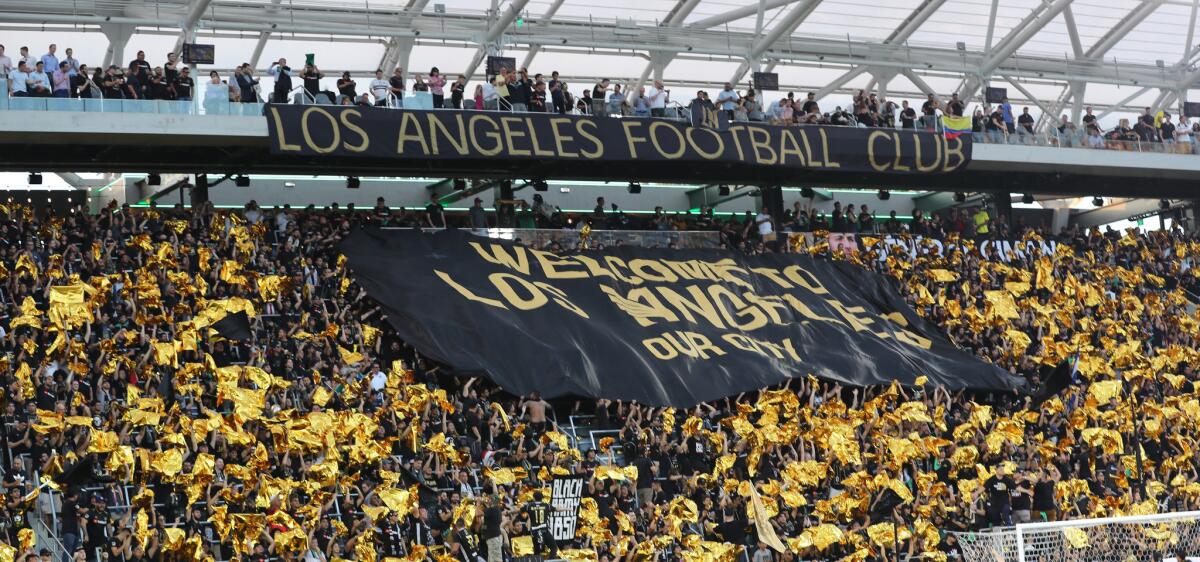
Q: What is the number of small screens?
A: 5